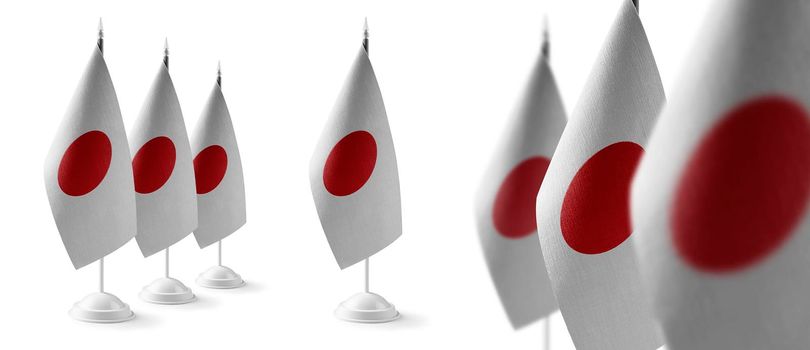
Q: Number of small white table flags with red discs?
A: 7